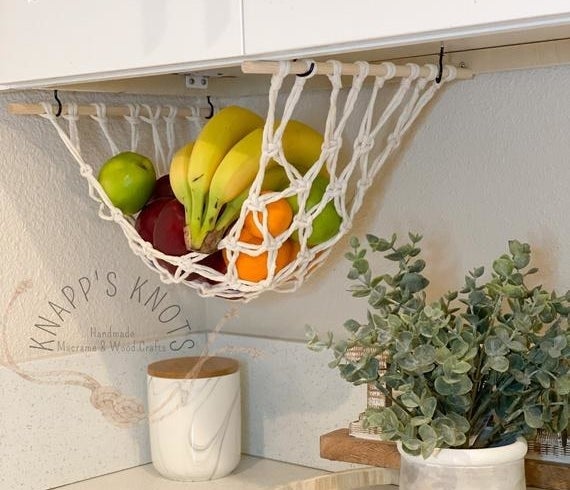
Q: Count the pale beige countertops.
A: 1